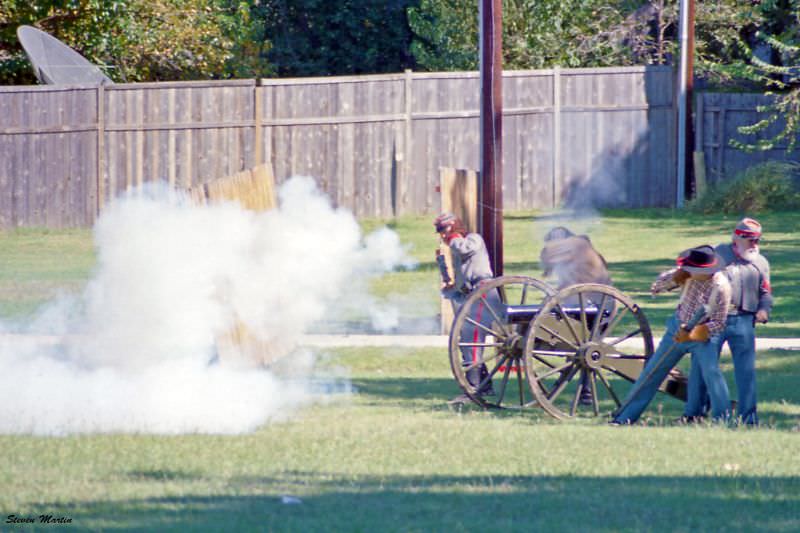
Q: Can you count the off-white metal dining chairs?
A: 0